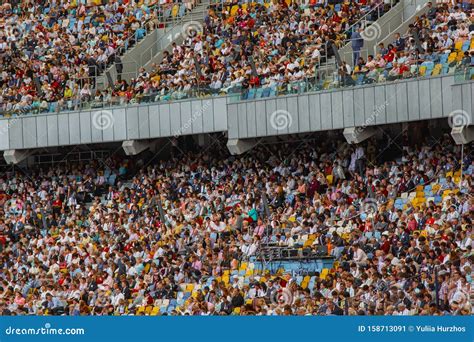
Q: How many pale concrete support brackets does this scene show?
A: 5